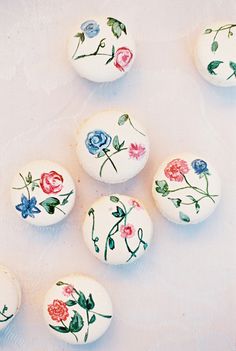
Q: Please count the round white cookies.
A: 8